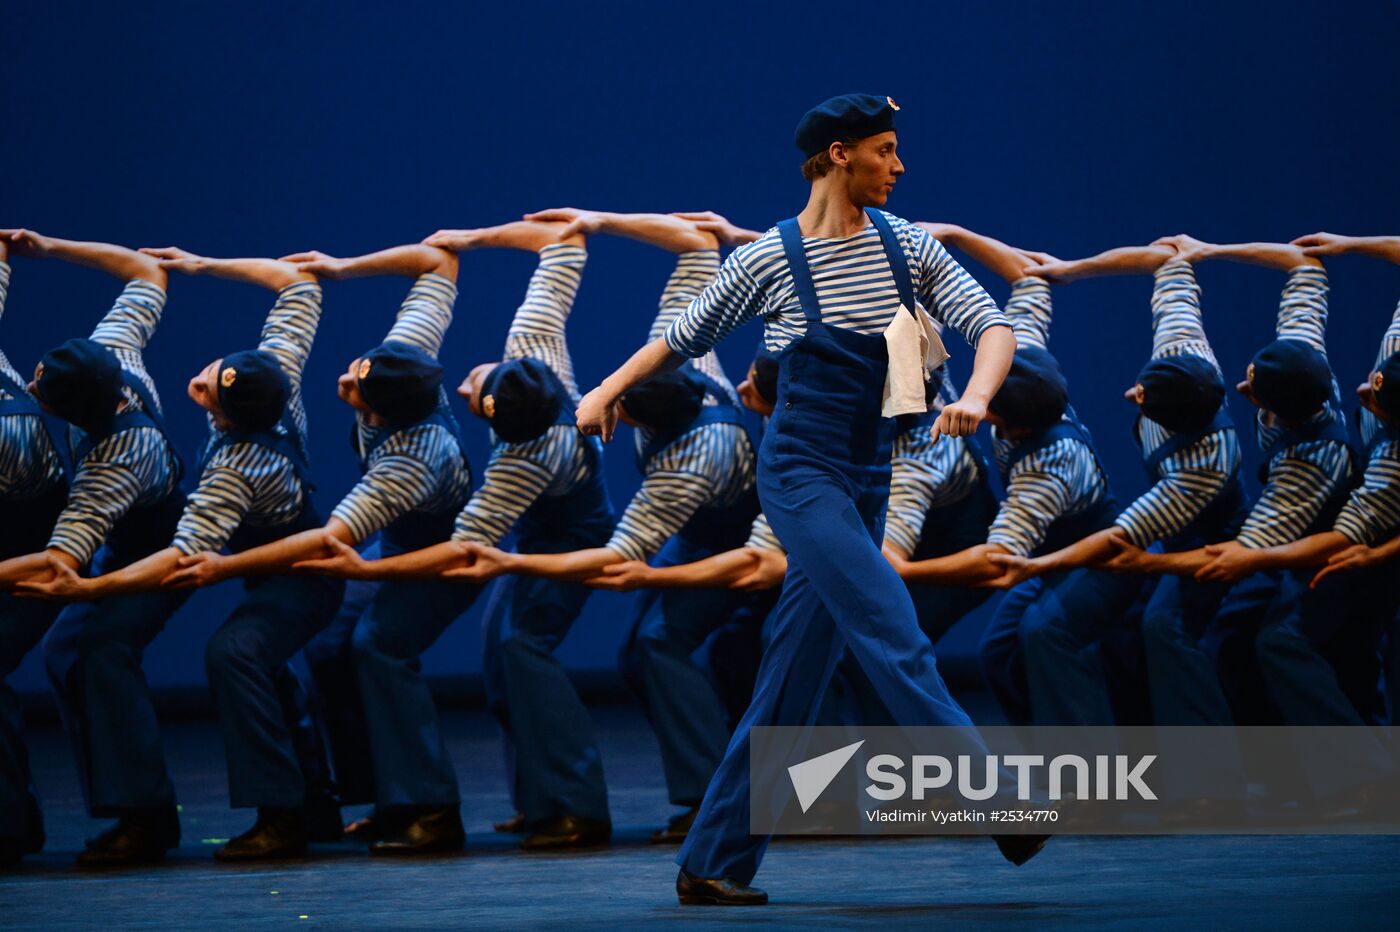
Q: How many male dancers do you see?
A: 13